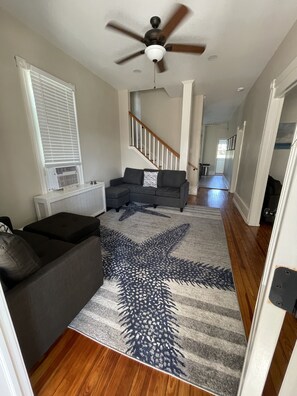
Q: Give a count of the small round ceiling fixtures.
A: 3